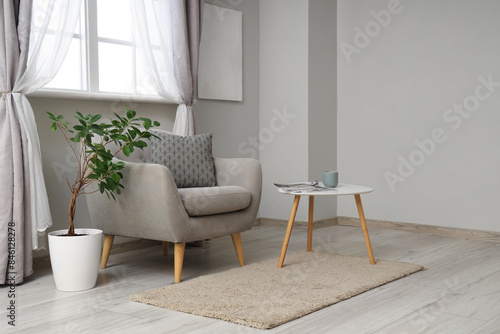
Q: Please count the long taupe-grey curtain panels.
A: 2